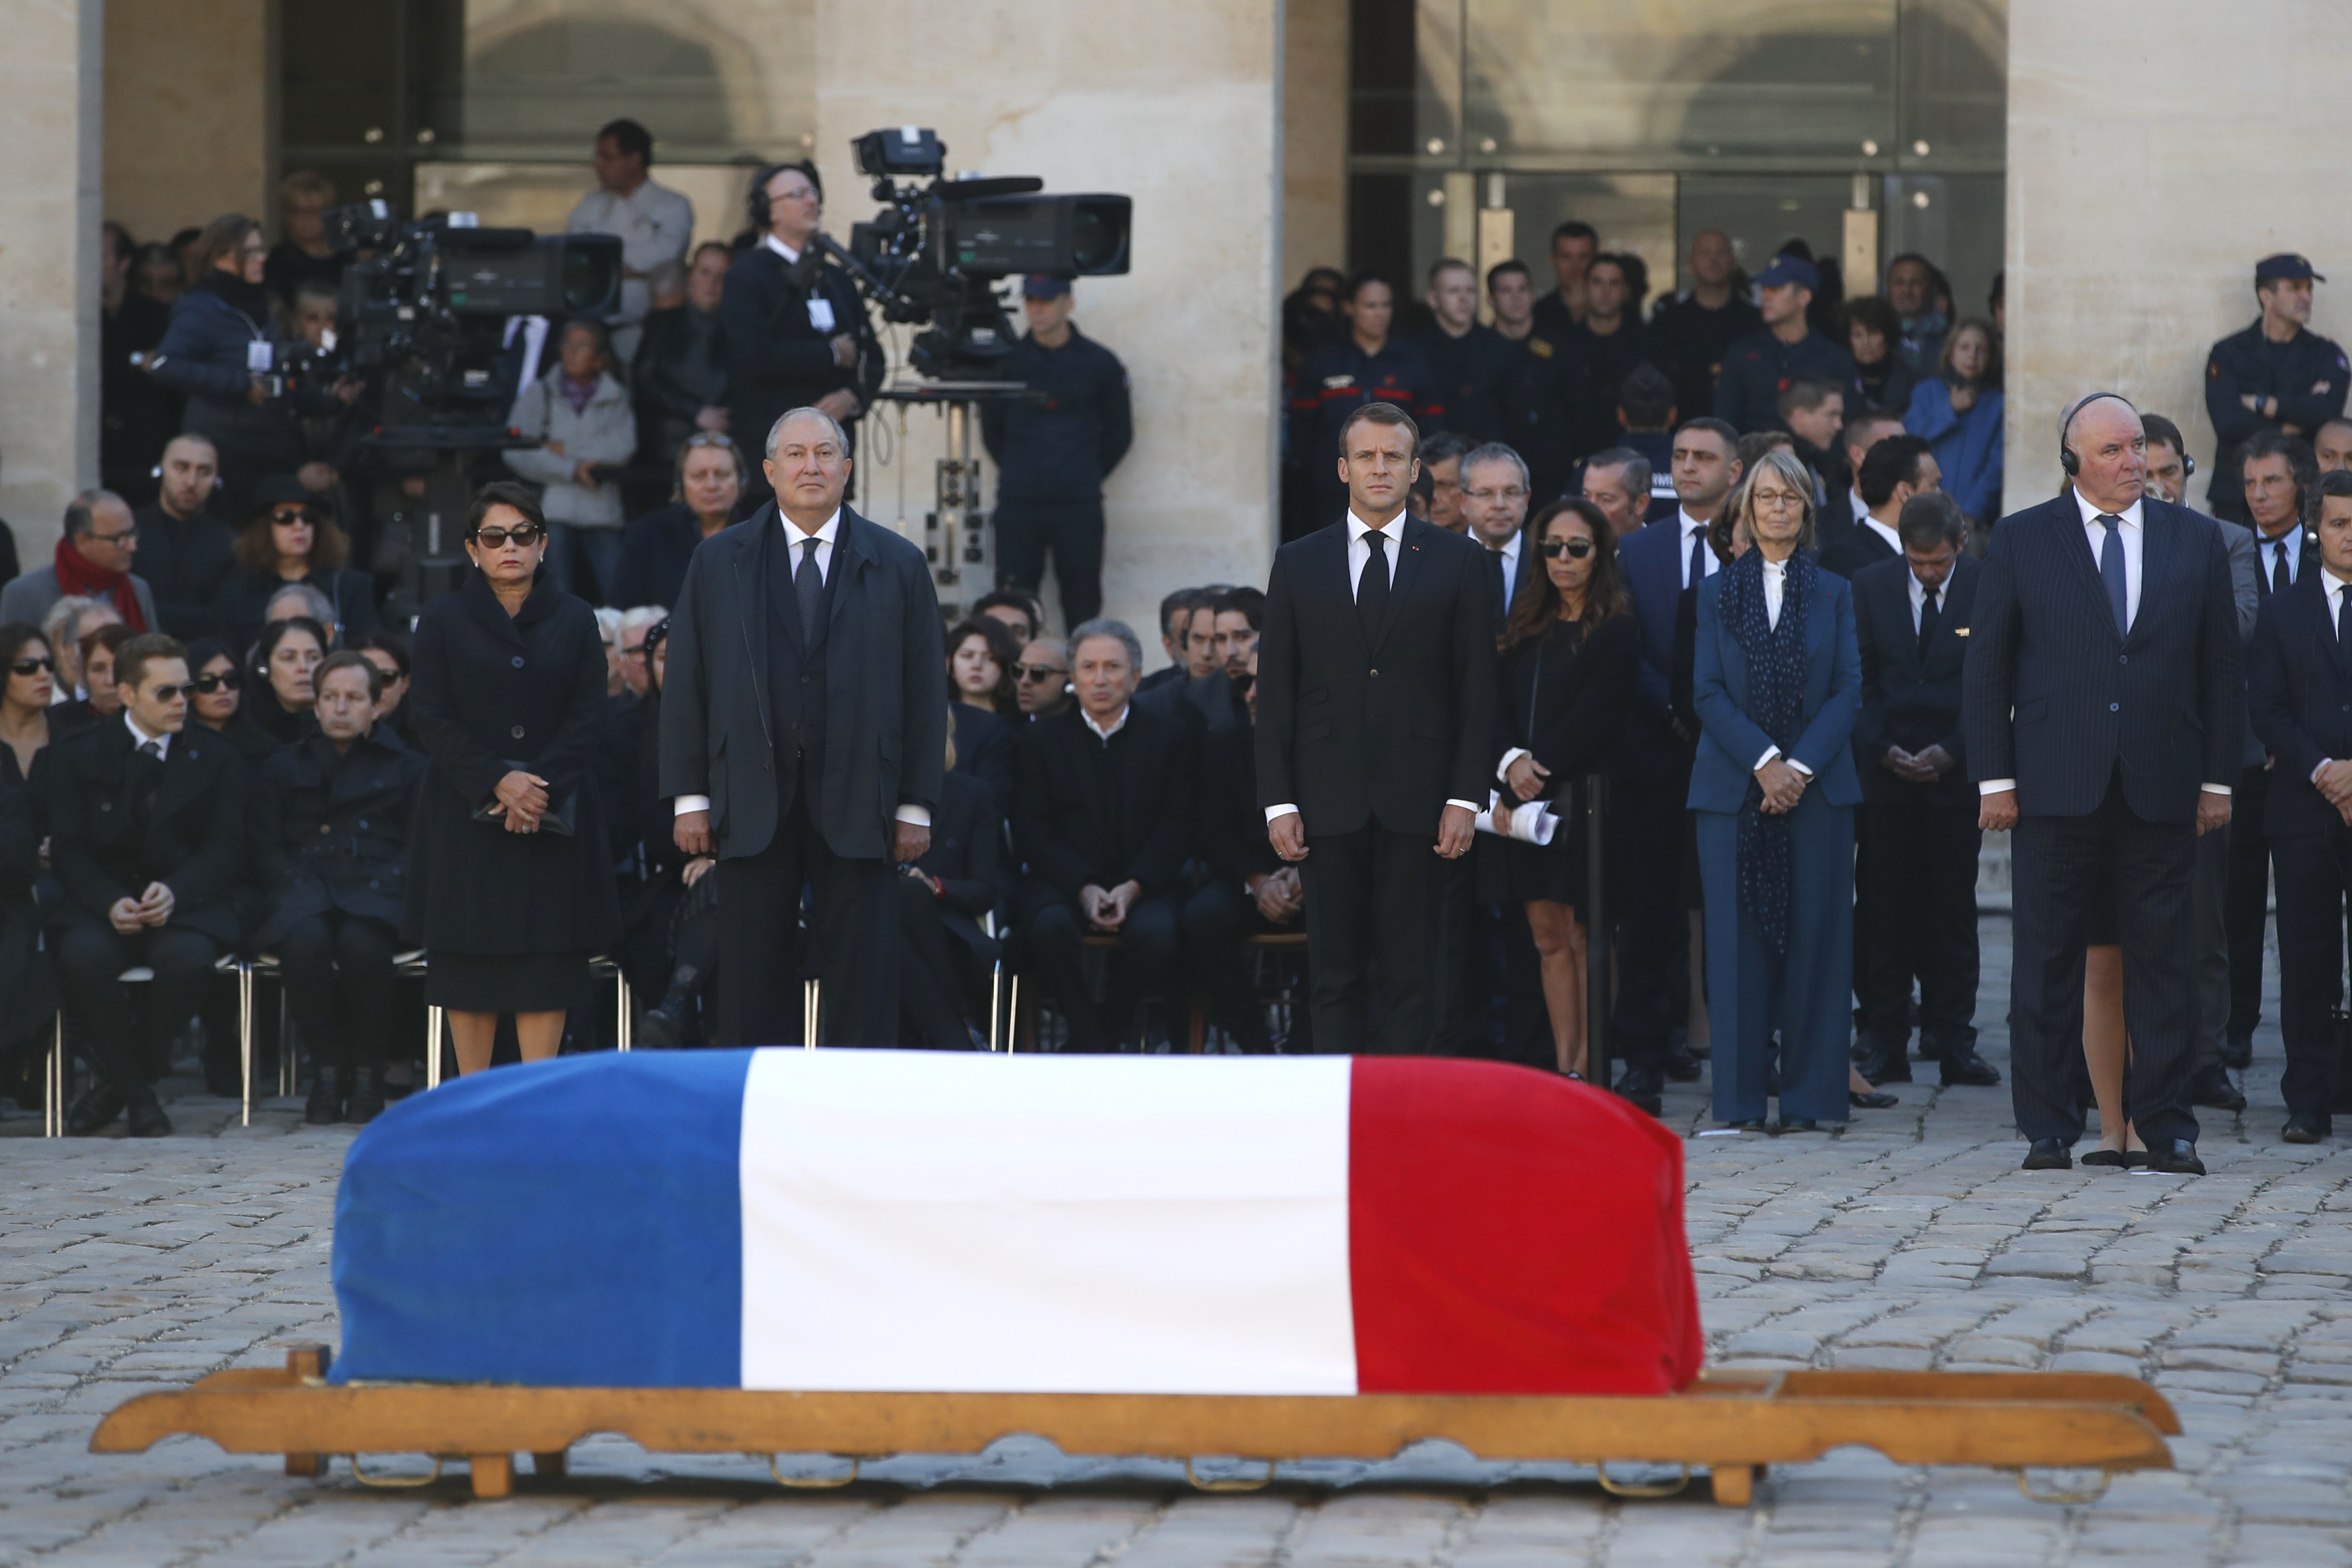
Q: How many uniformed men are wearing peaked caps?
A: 3